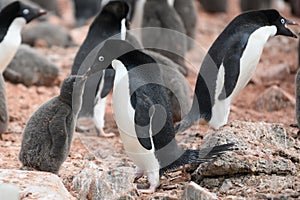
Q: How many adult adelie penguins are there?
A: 4